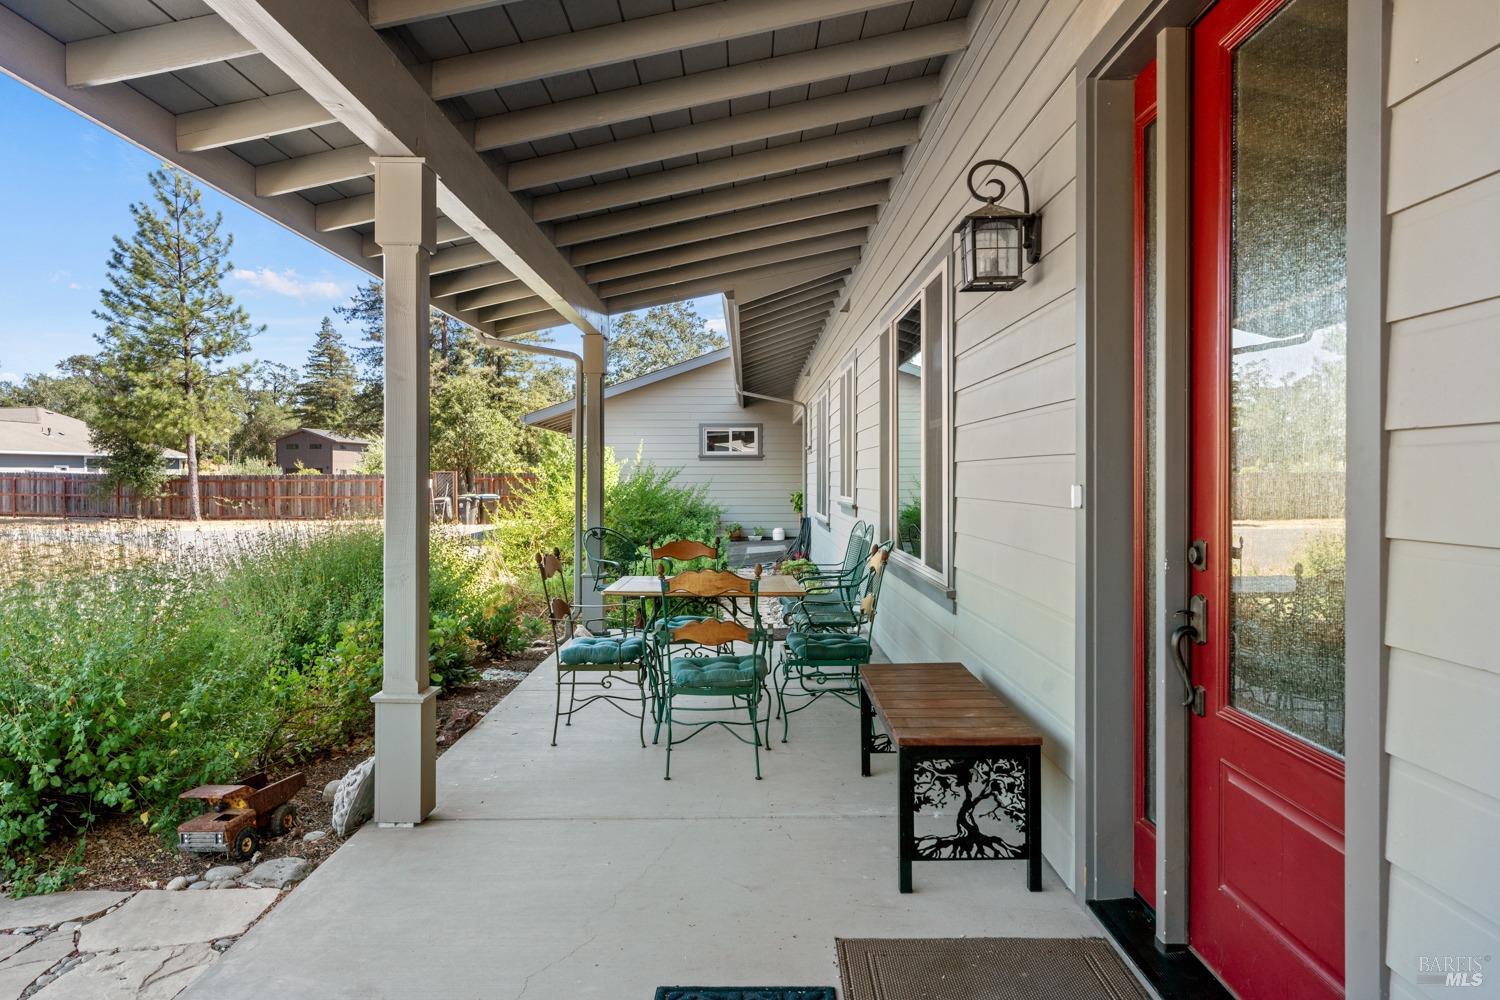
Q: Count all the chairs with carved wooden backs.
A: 4